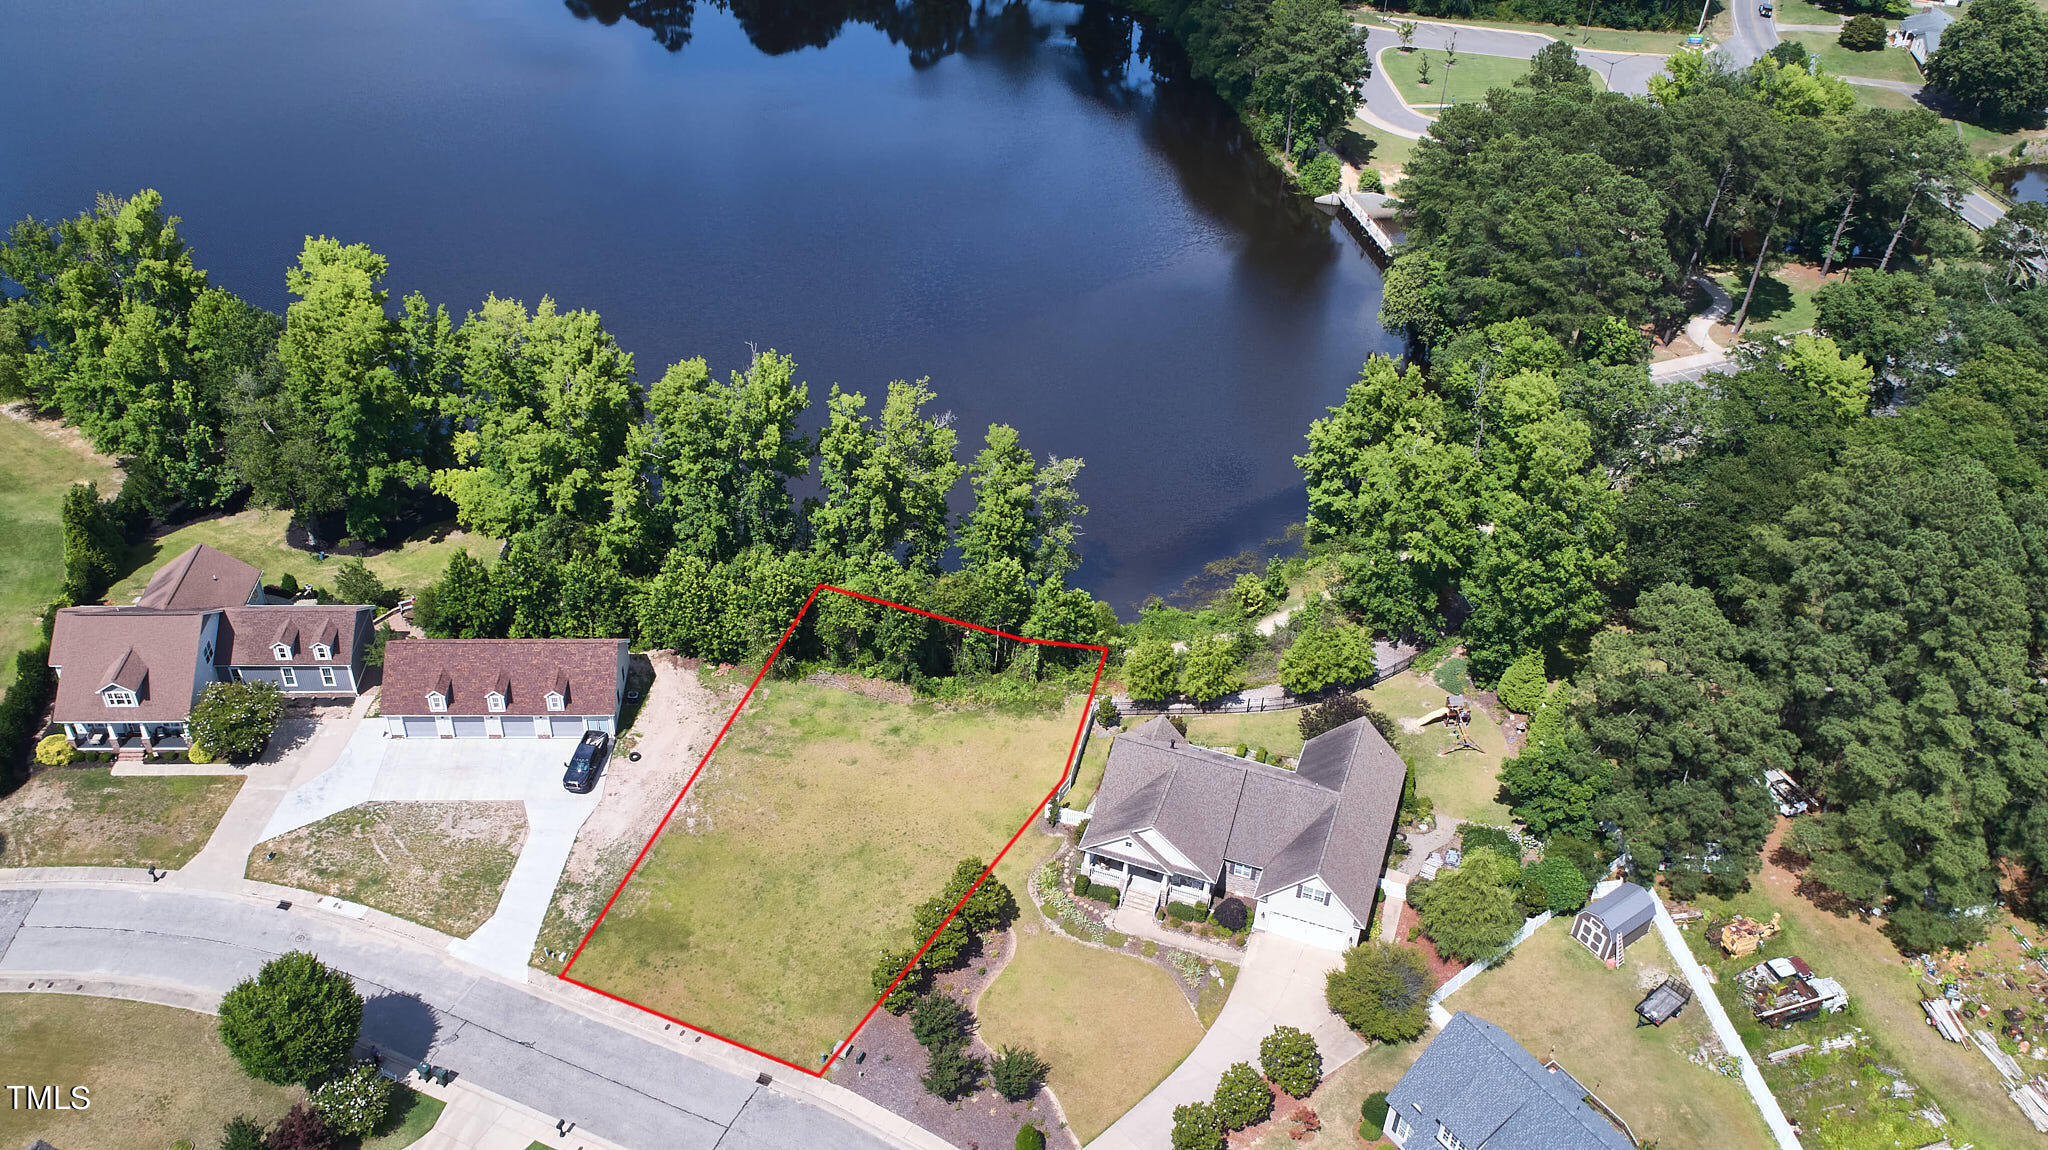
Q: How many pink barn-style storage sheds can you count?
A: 0